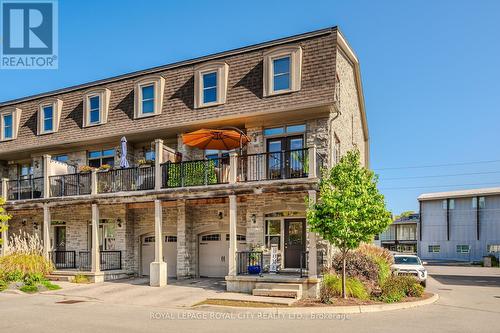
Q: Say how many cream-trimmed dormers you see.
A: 6